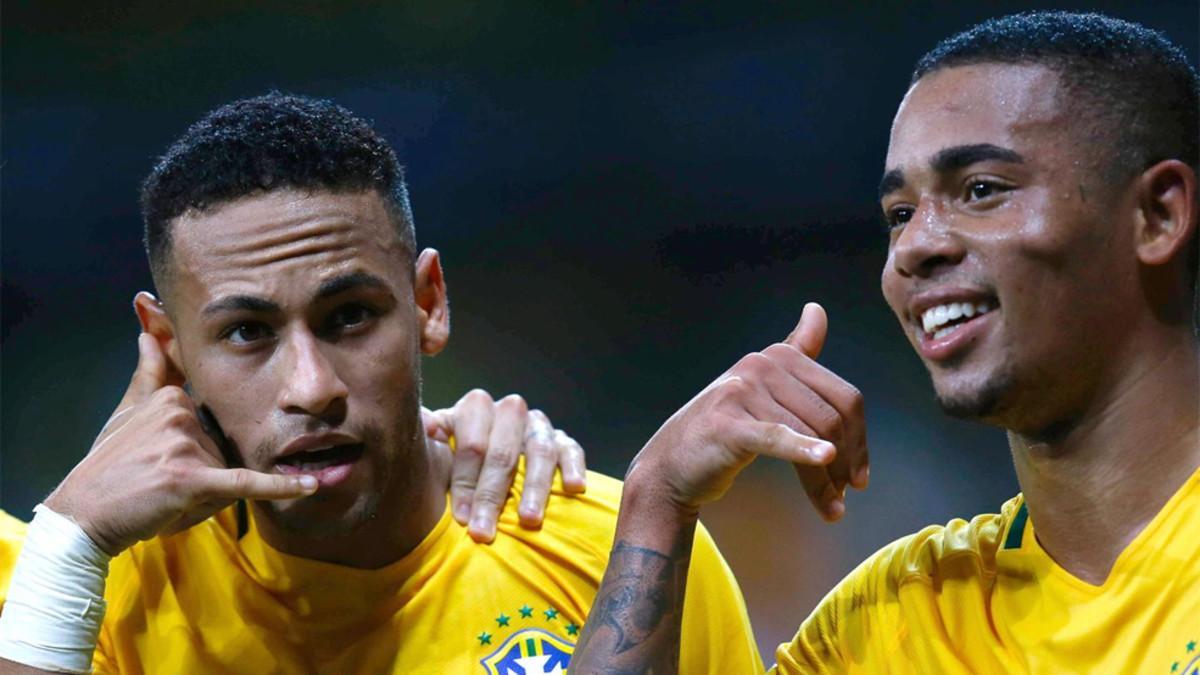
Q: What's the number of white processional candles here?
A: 0